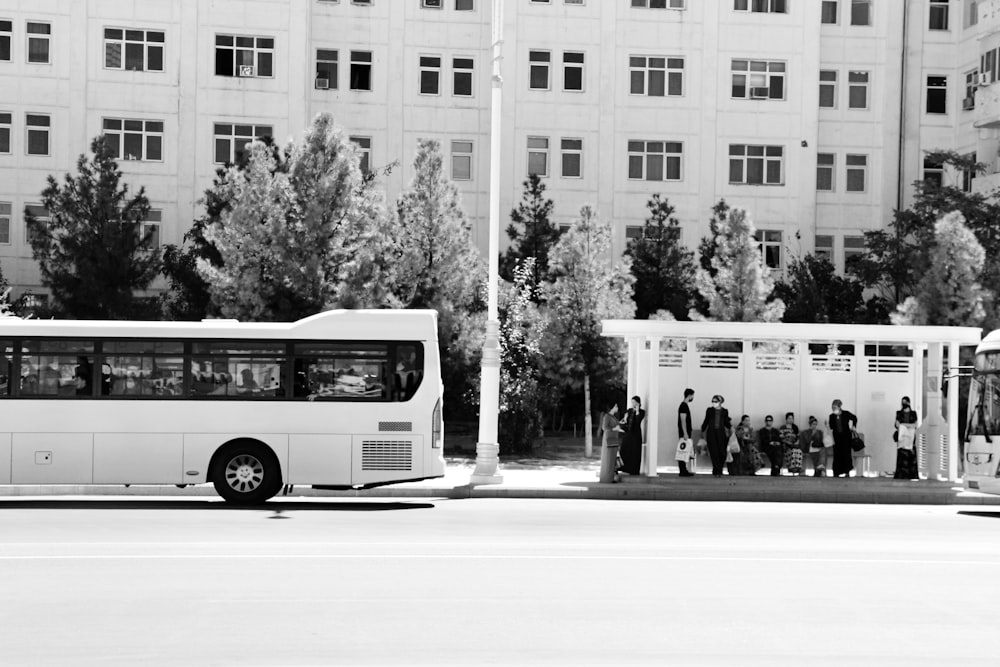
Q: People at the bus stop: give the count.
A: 10